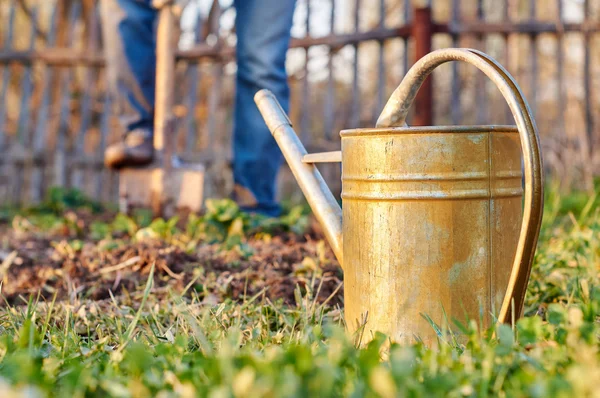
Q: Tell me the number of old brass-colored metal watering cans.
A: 1